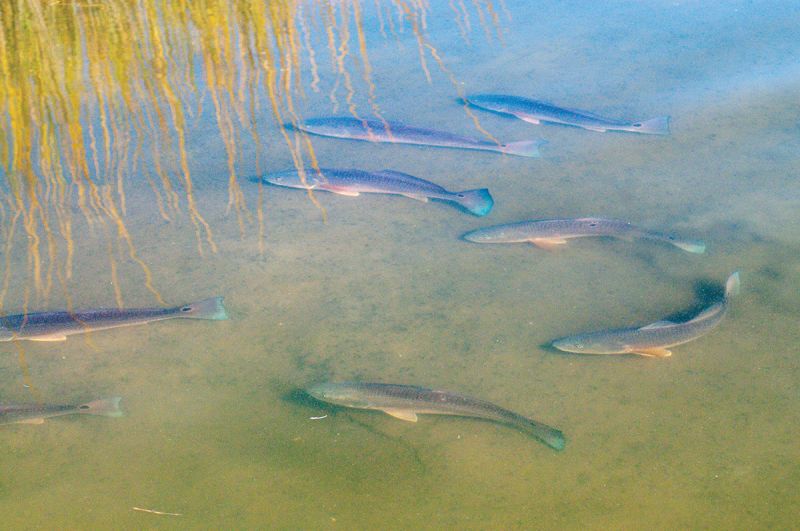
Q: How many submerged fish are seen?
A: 8